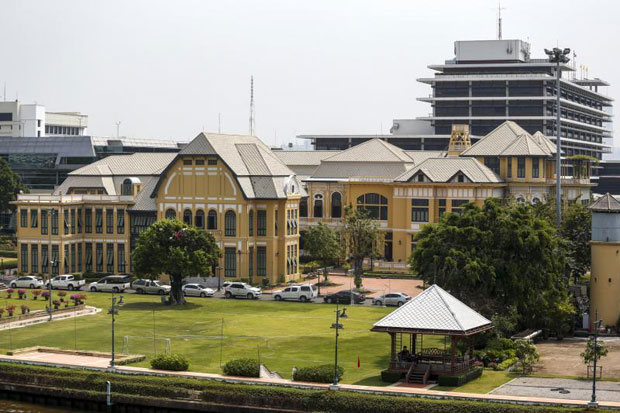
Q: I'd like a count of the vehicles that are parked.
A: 9